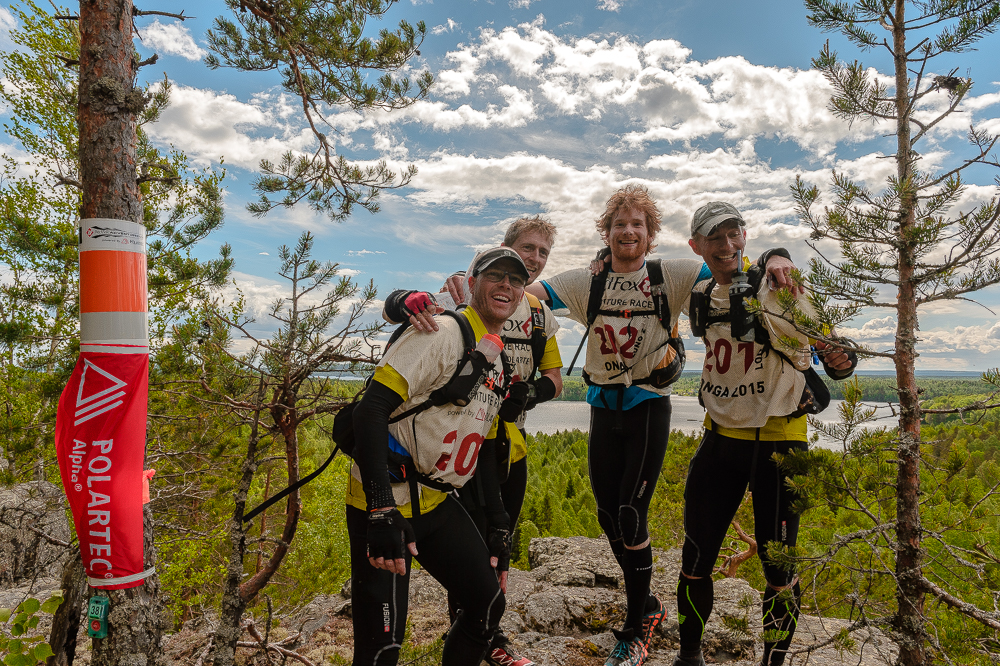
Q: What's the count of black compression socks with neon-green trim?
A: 2